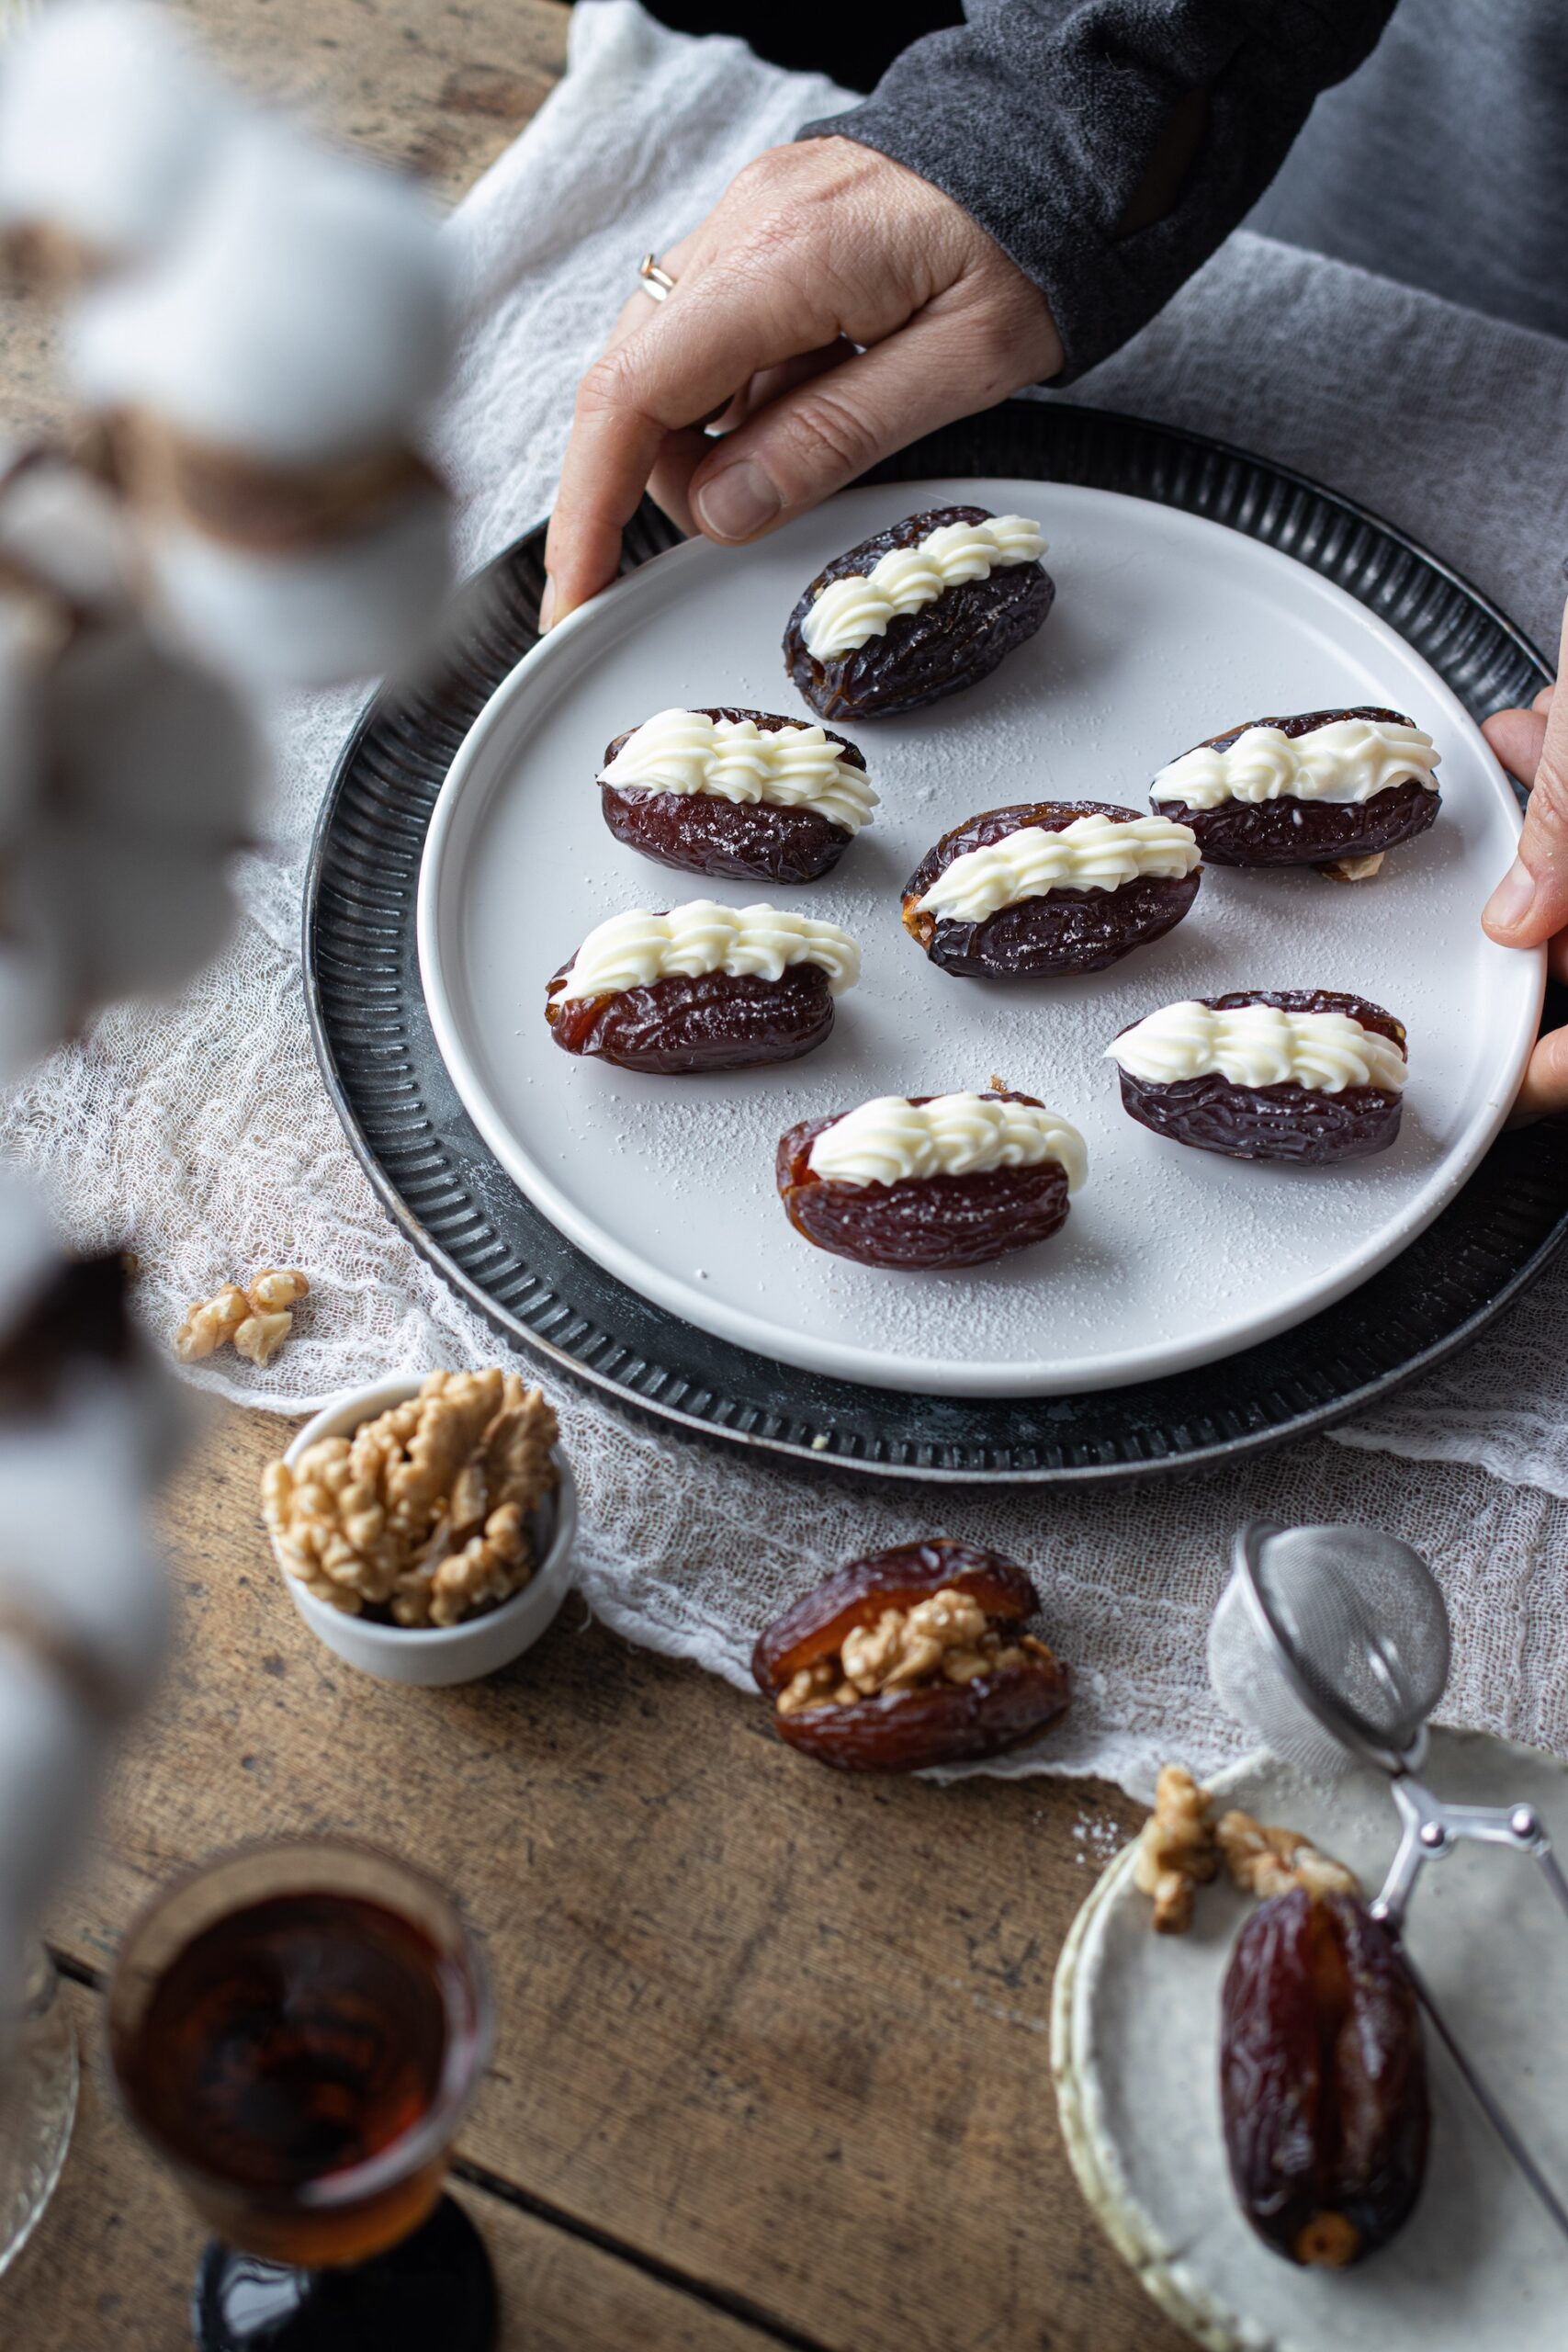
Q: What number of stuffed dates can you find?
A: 8